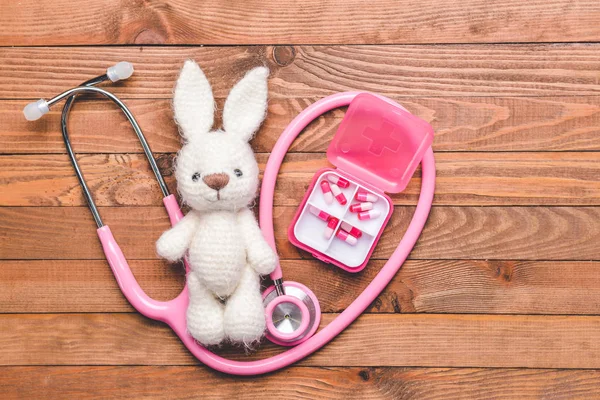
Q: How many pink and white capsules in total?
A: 10